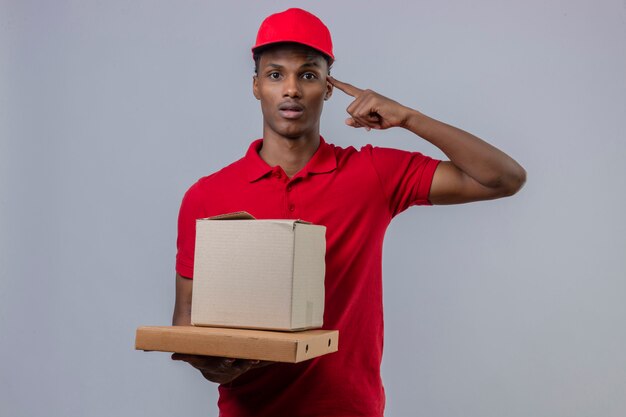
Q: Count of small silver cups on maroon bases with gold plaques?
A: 0